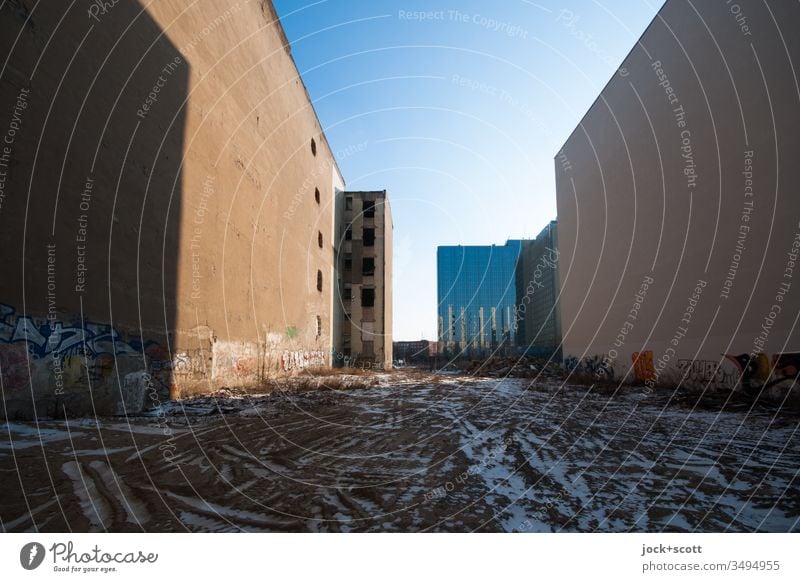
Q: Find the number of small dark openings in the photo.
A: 5